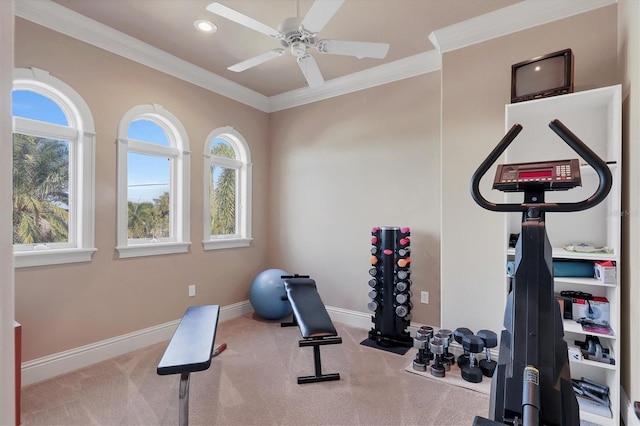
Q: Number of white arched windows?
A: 3